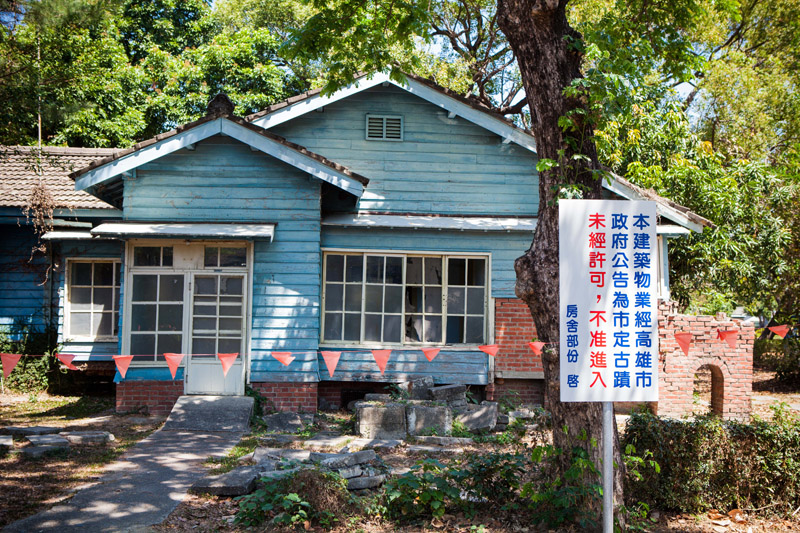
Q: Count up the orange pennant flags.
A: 14